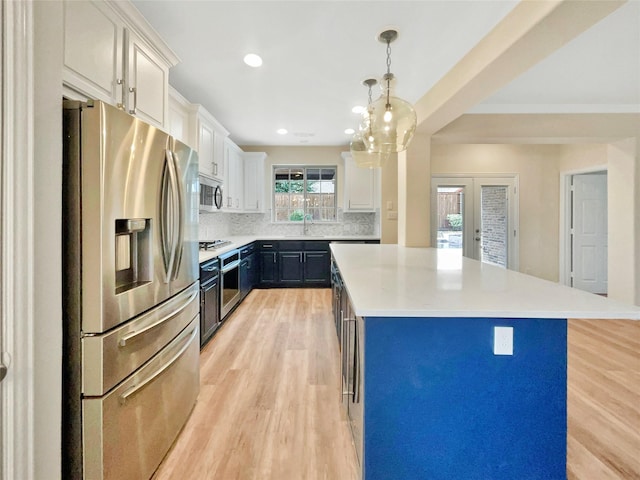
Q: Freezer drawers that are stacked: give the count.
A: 2